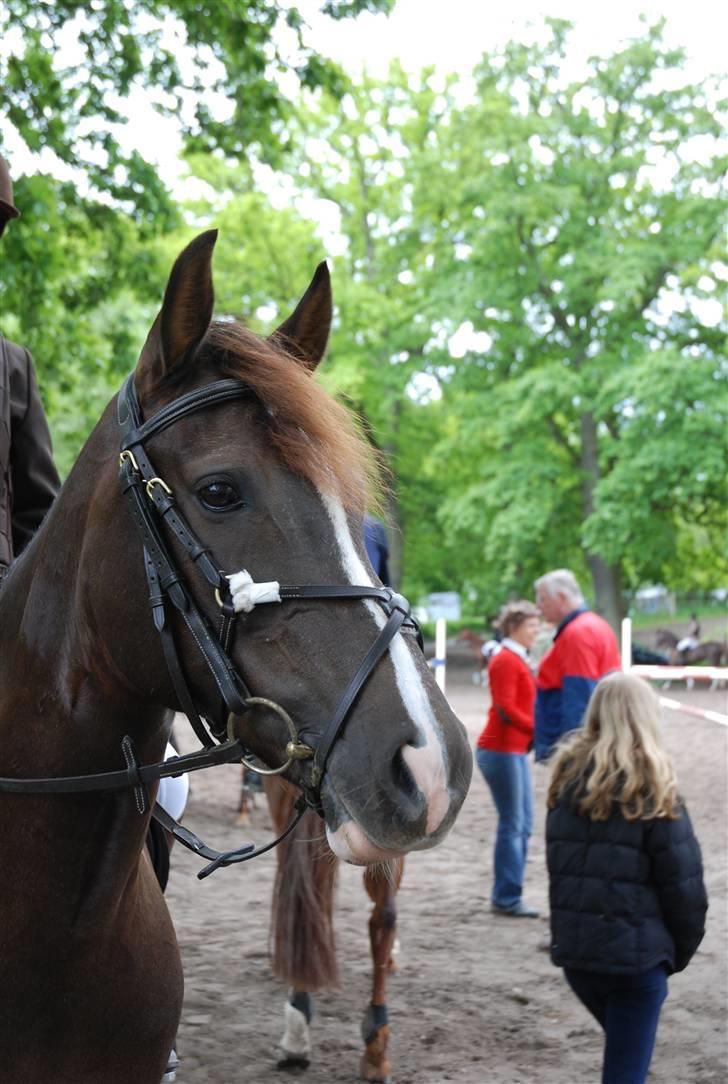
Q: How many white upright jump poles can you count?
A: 2